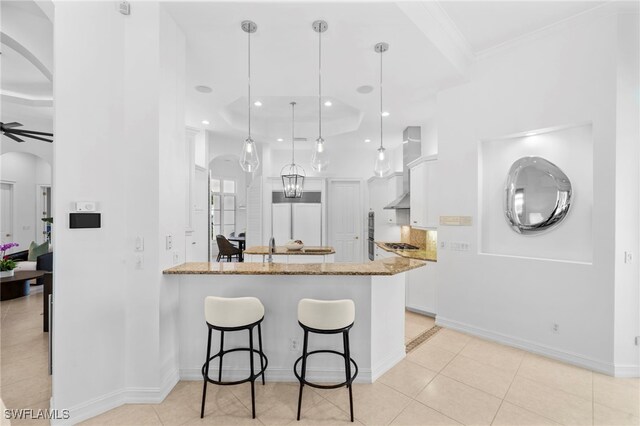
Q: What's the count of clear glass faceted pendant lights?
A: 3